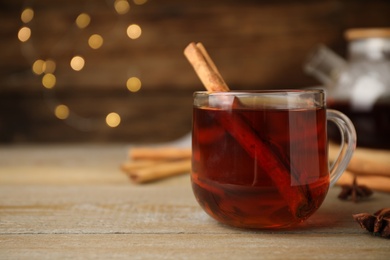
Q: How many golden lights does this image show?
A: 14